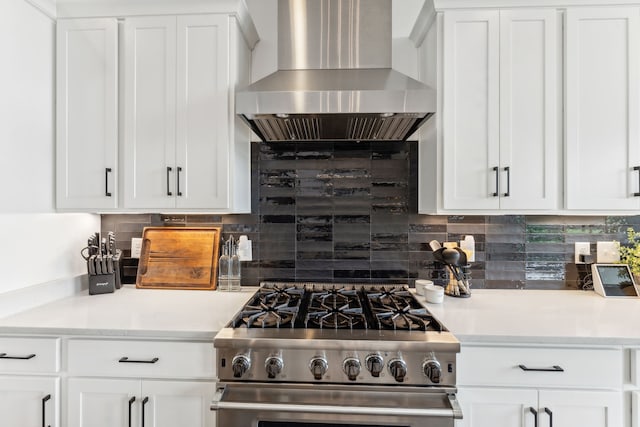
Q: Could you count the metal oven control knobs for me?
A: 7